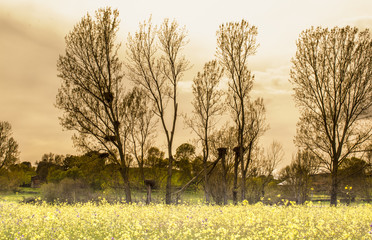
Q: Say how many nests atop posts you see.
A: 3